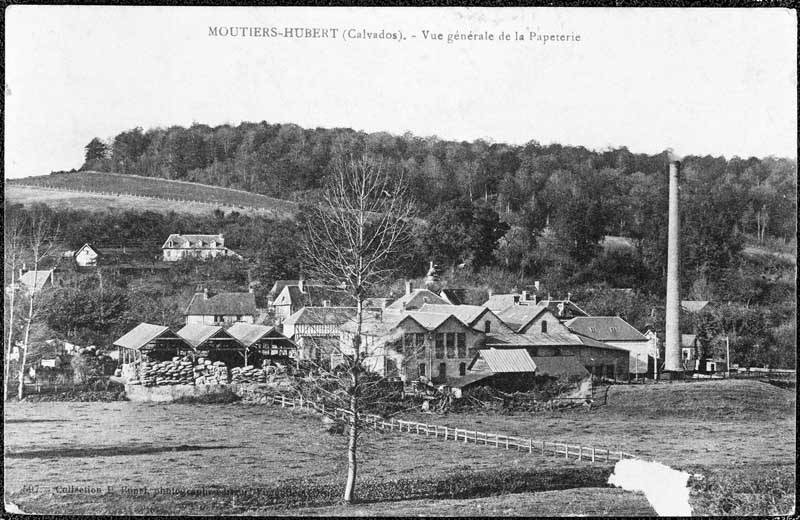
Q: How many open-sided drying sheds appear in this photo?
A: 3